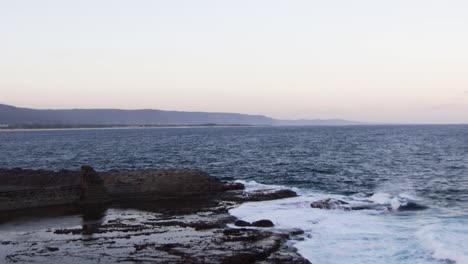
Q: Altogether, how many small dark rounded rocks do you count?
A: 2